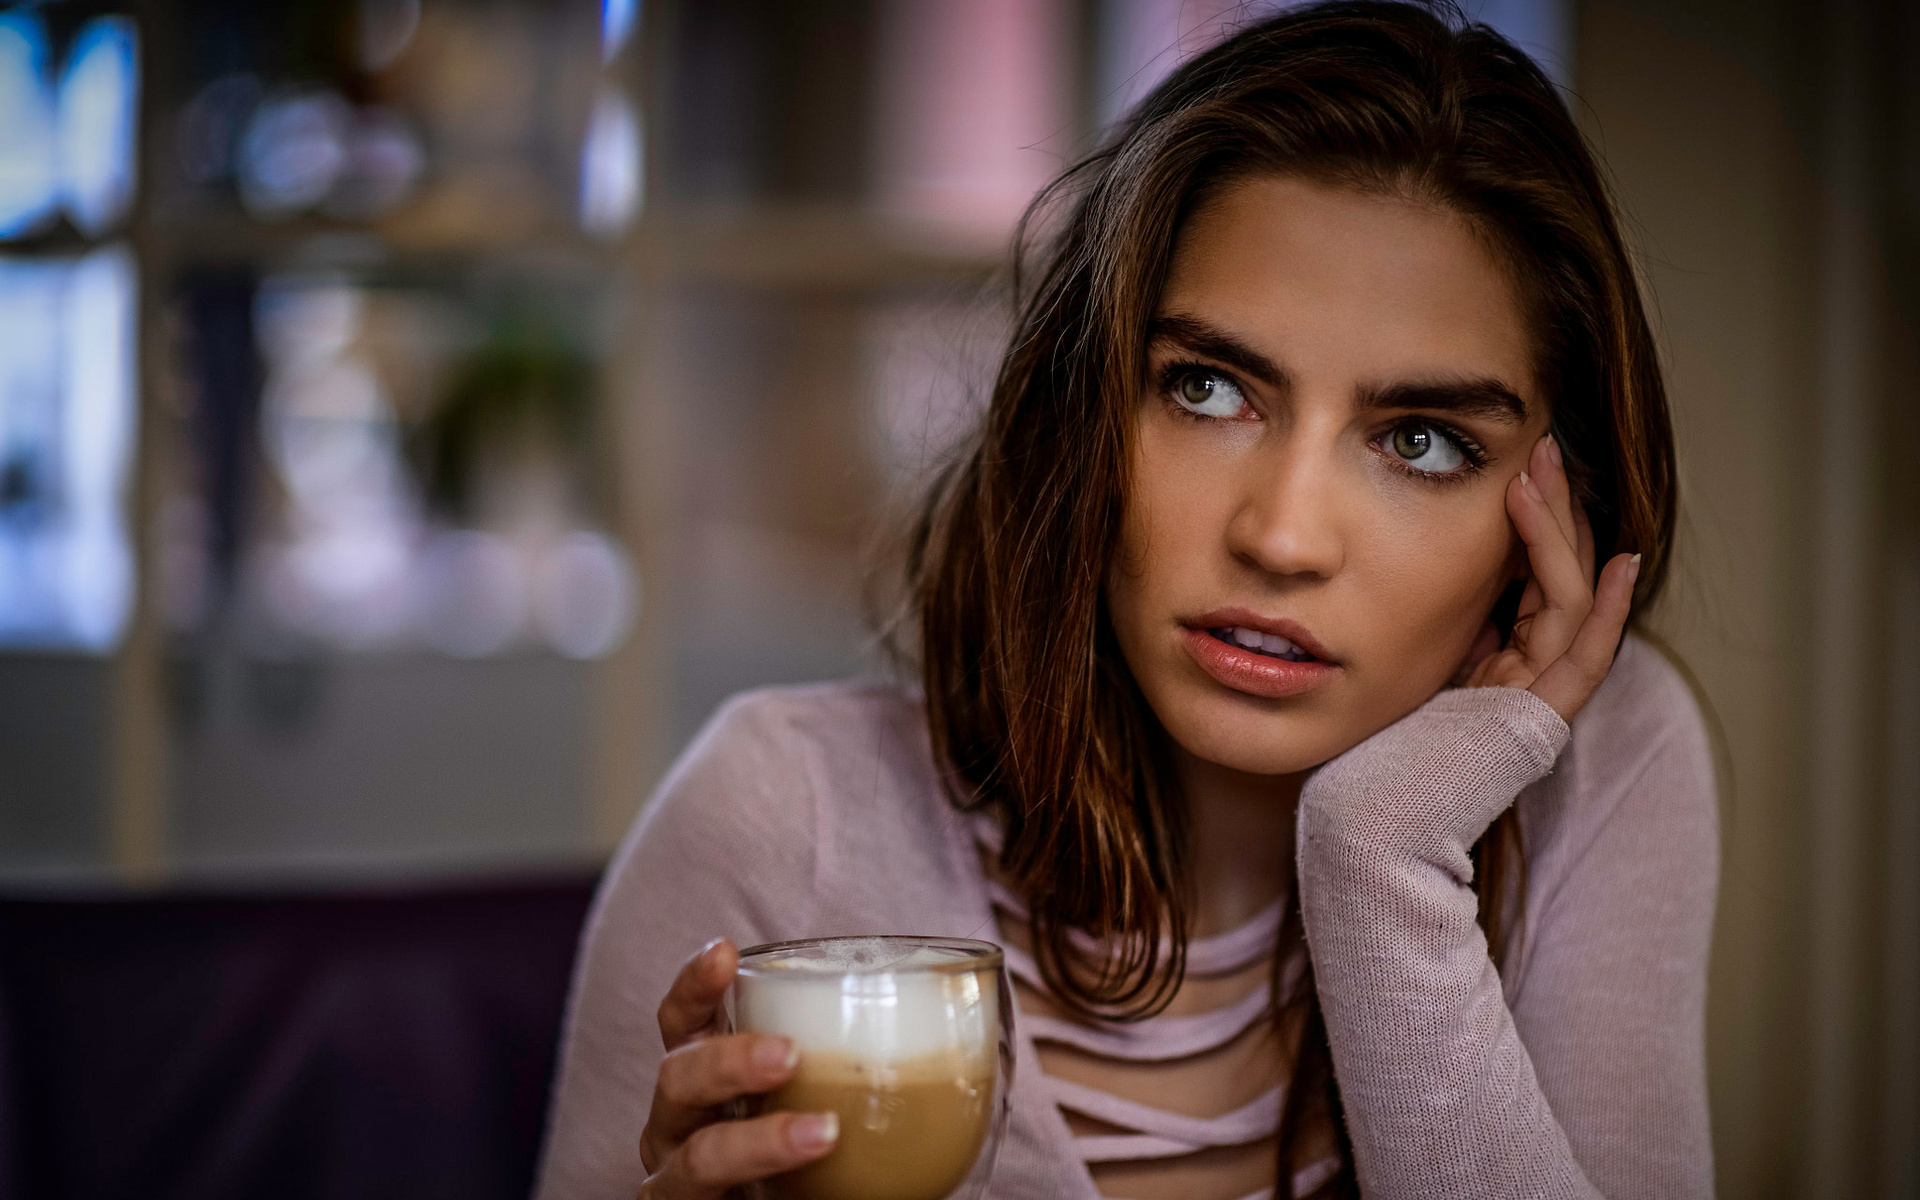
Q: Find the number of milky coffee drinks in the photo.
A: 1